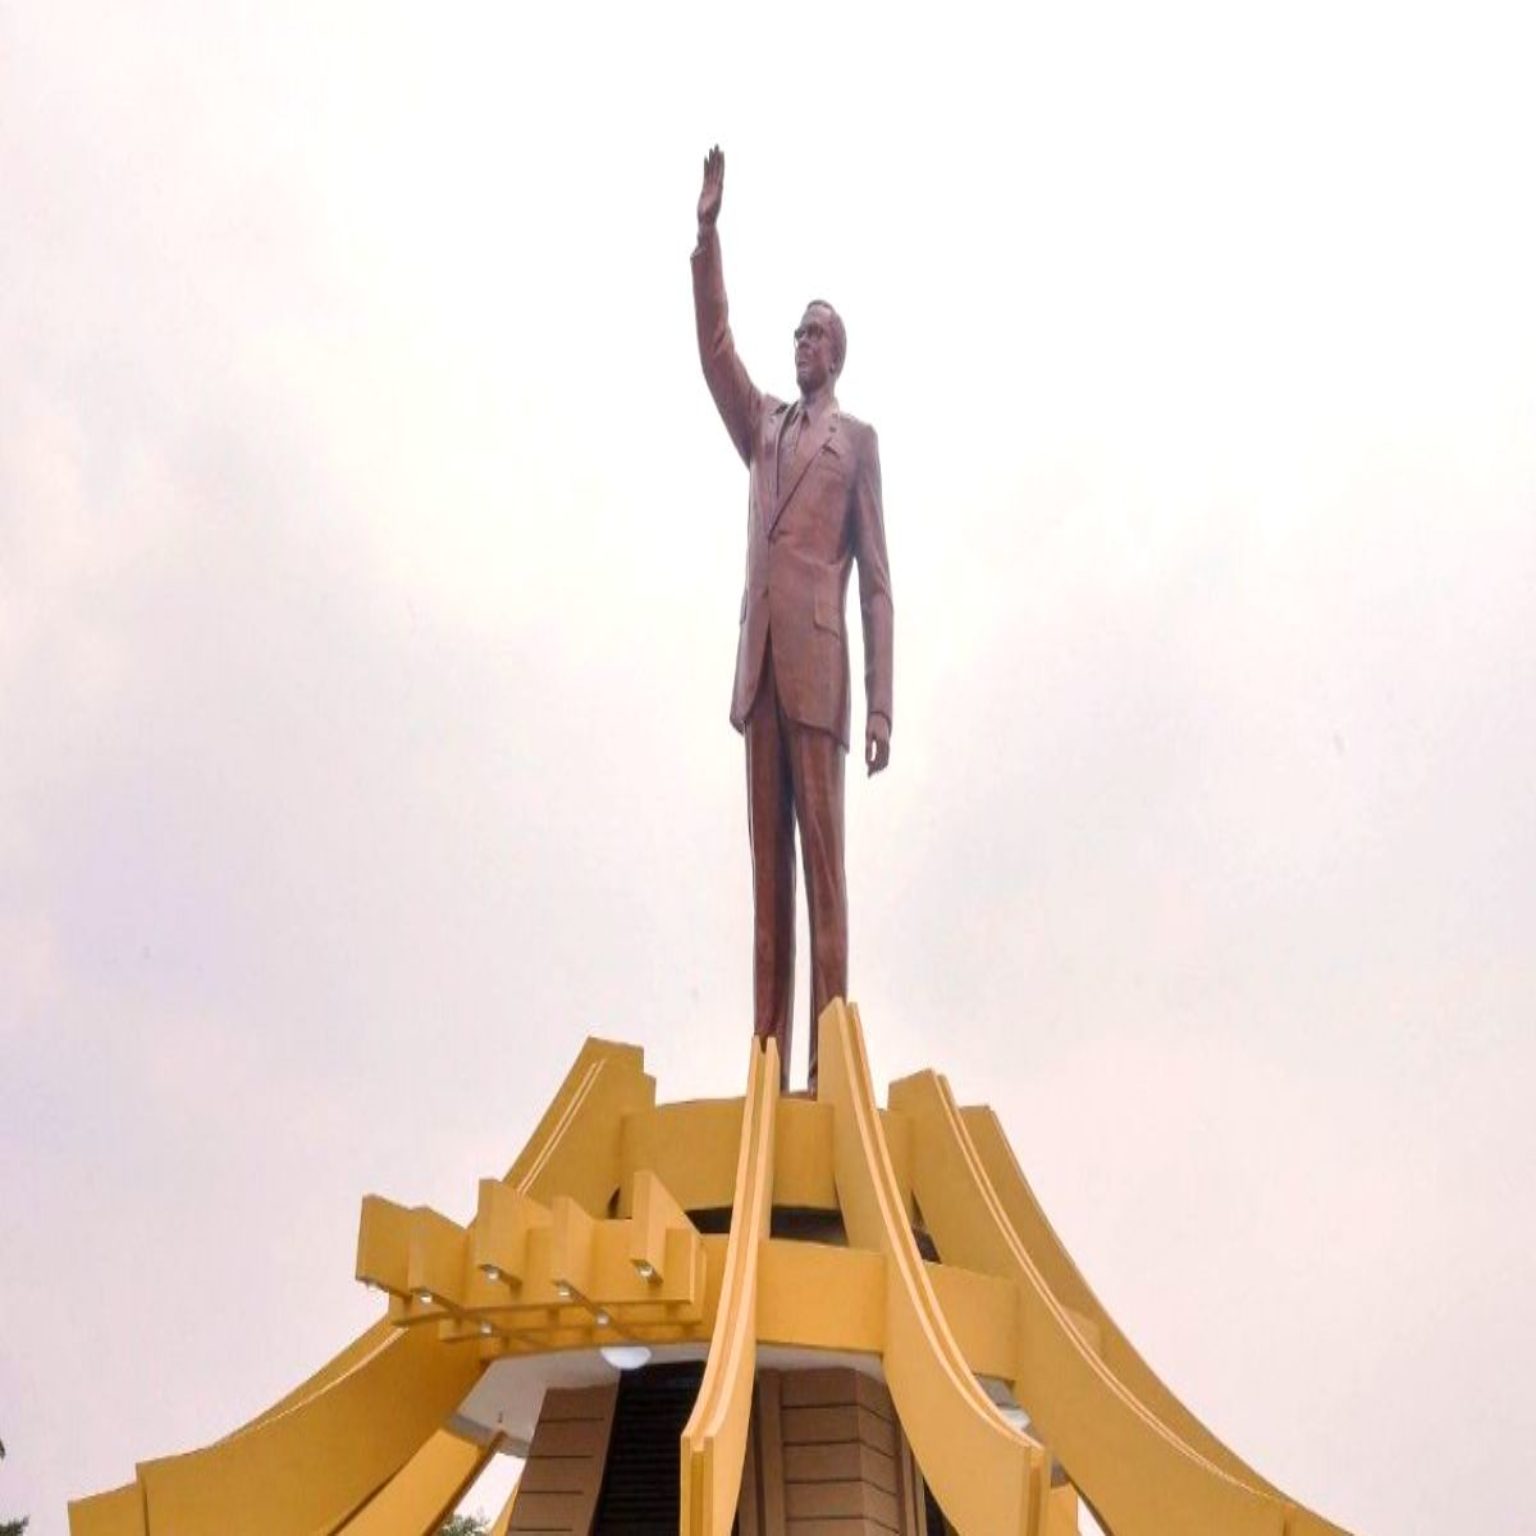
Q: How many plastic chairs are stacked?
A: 0